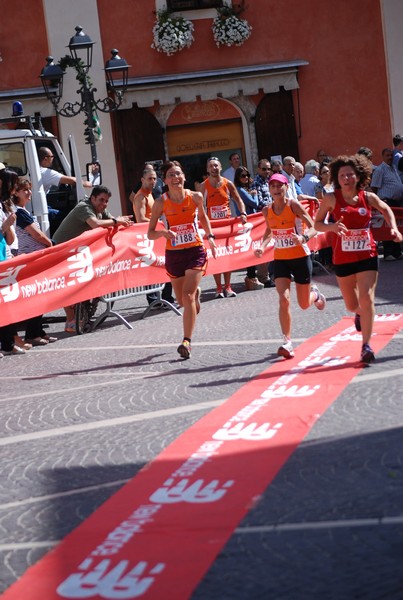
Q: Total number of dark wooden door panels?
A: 2